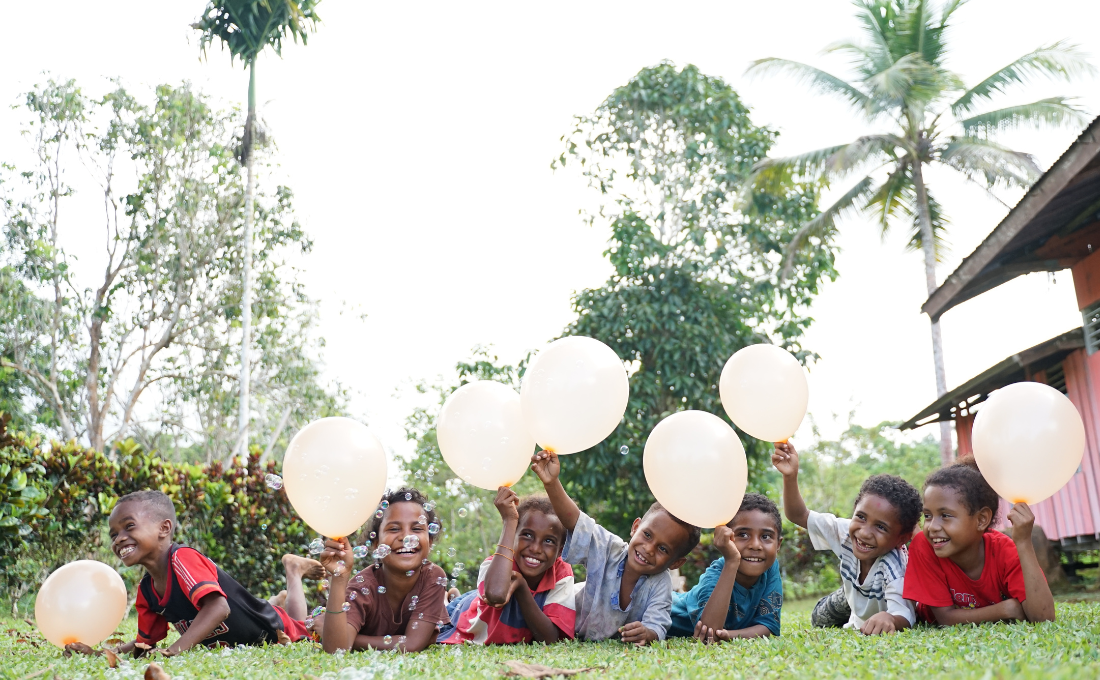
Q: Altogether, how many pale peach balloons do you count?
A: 7